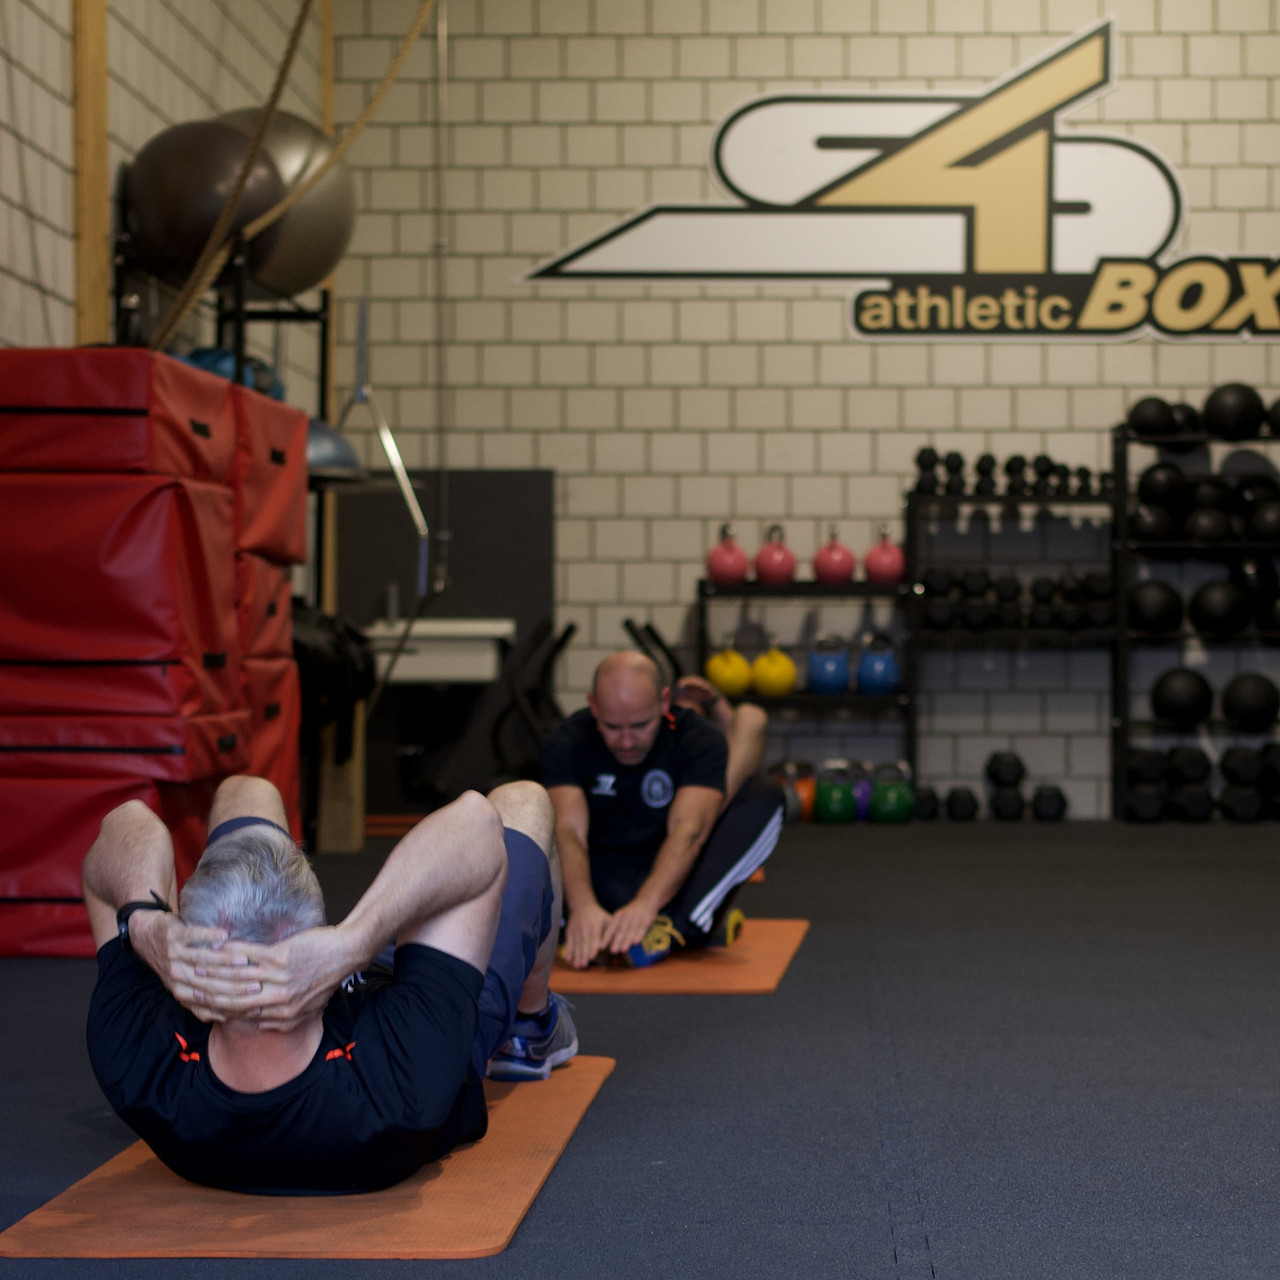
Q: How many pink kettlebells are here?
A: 4